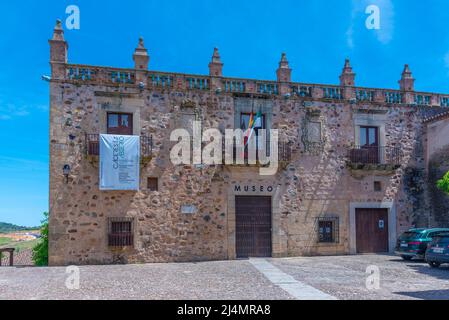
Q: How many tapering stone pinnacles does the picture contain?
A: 6